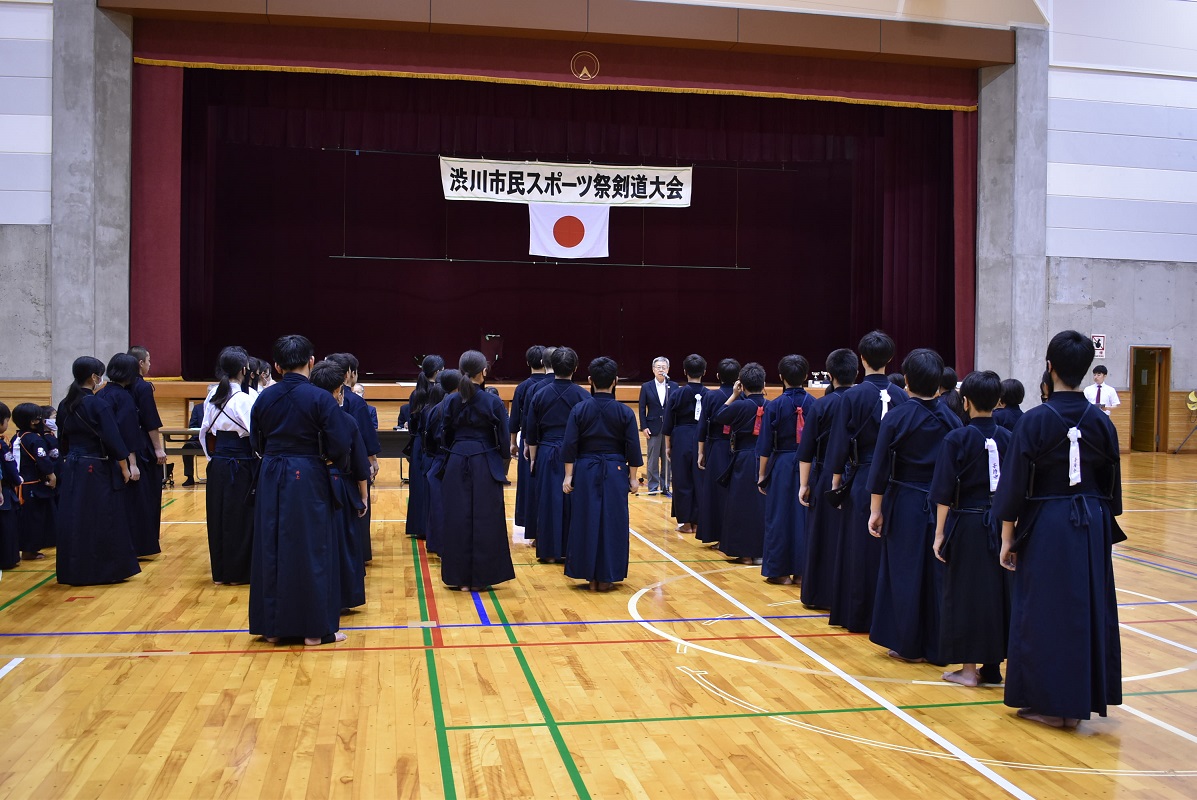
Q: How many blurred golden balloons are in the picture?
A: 0